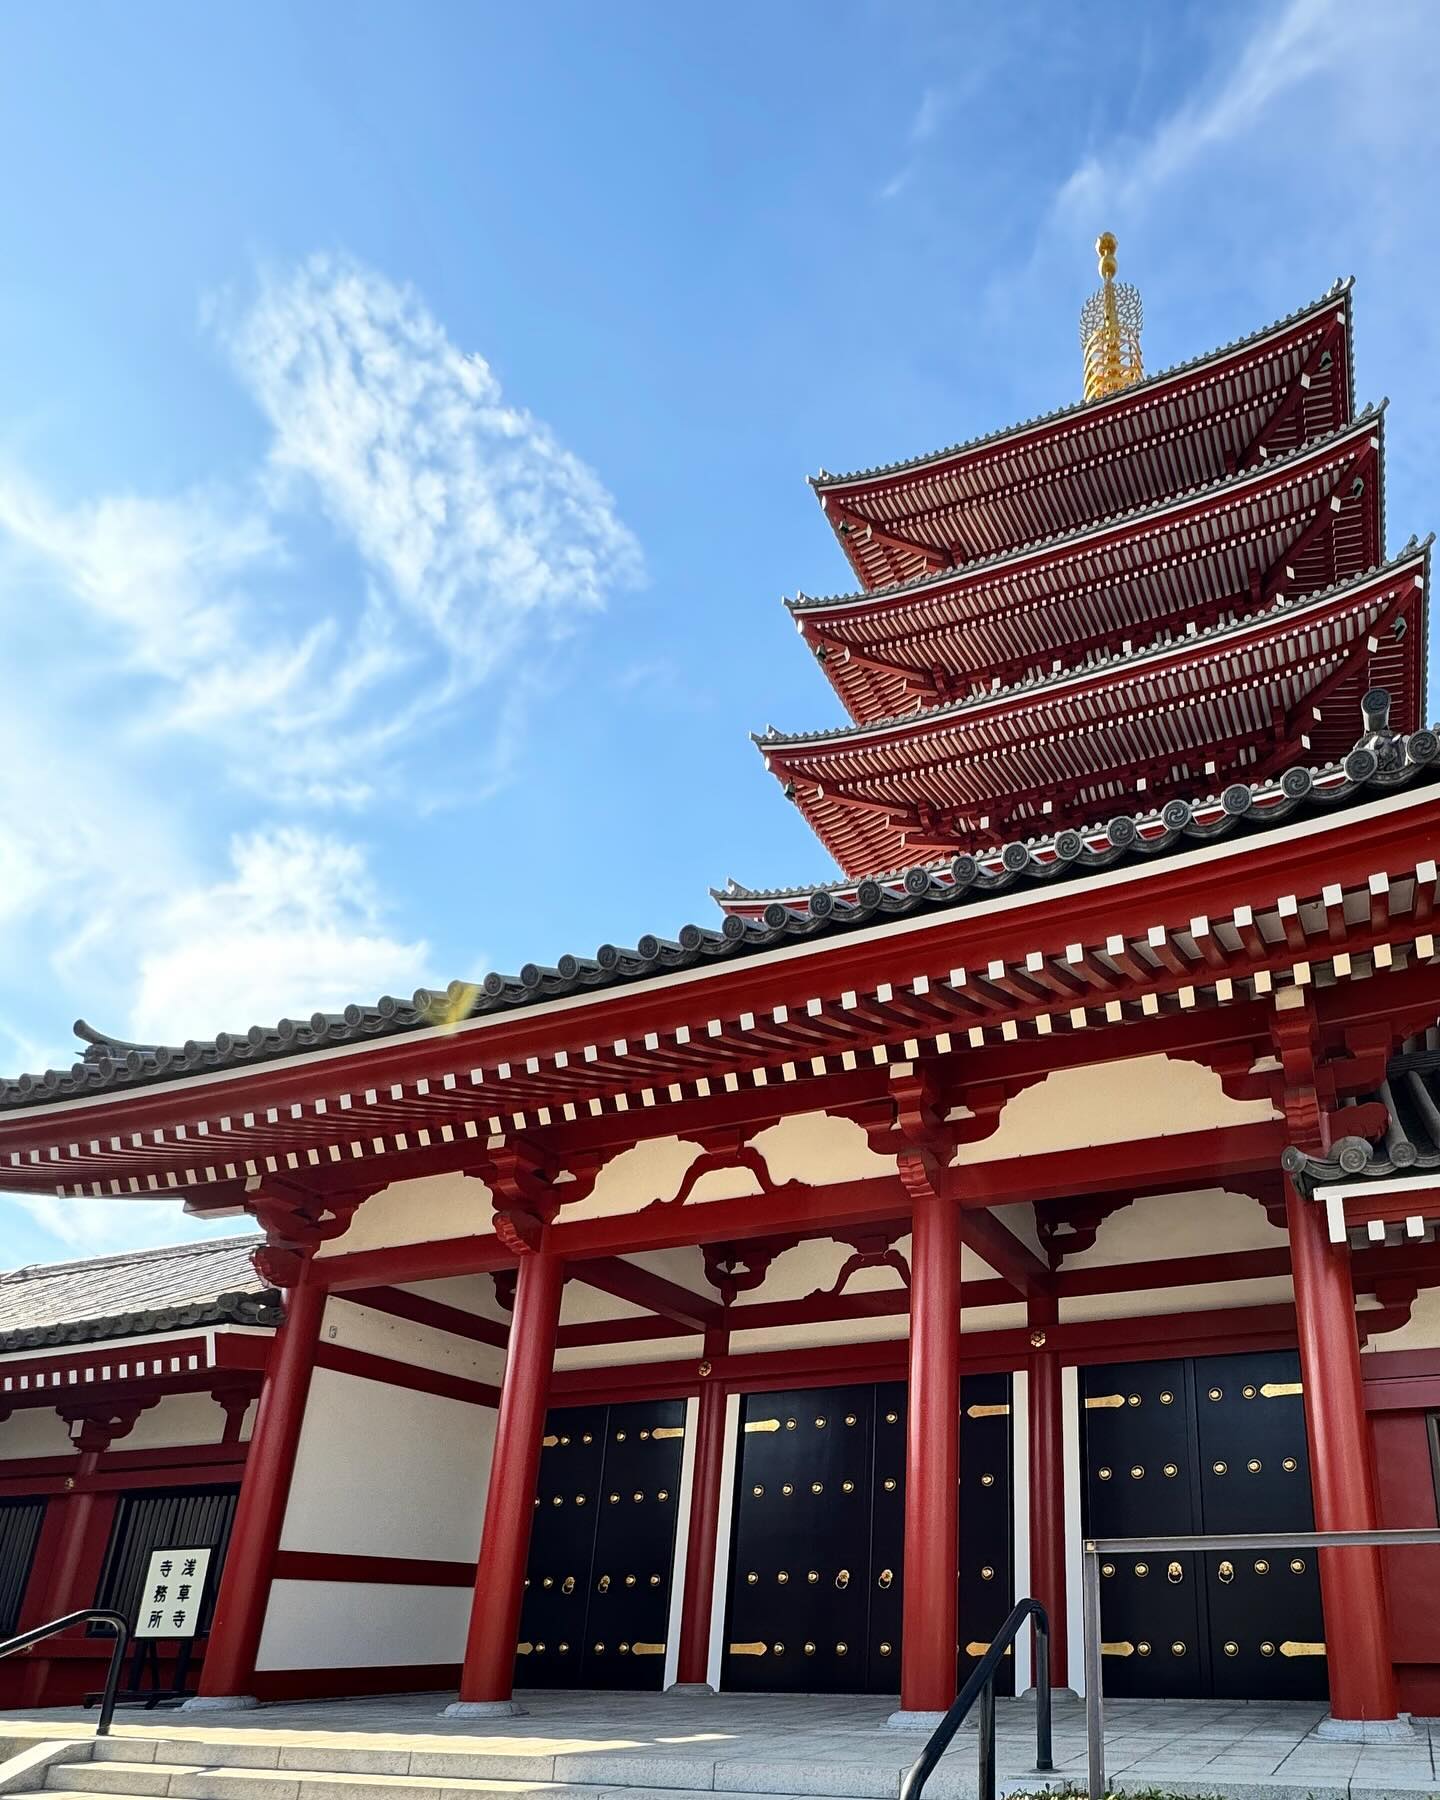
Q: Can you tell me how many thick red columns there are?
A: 4